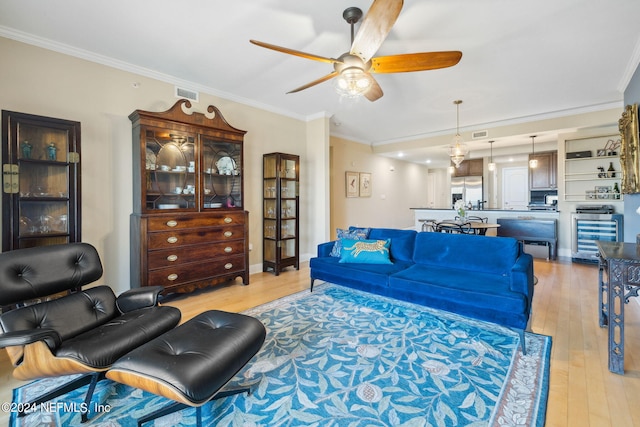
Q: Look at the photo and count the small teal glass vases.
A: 2